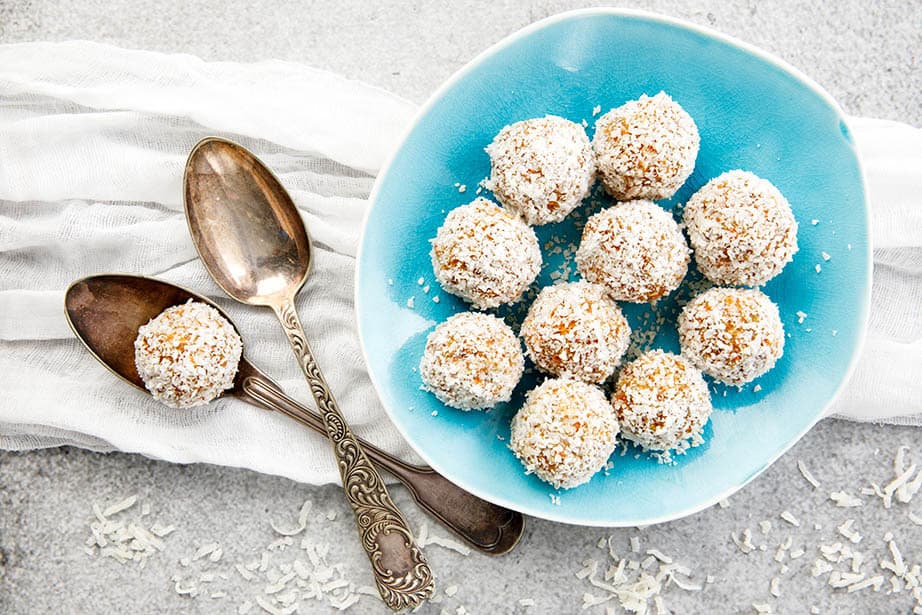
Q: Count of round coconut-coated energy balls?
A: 11